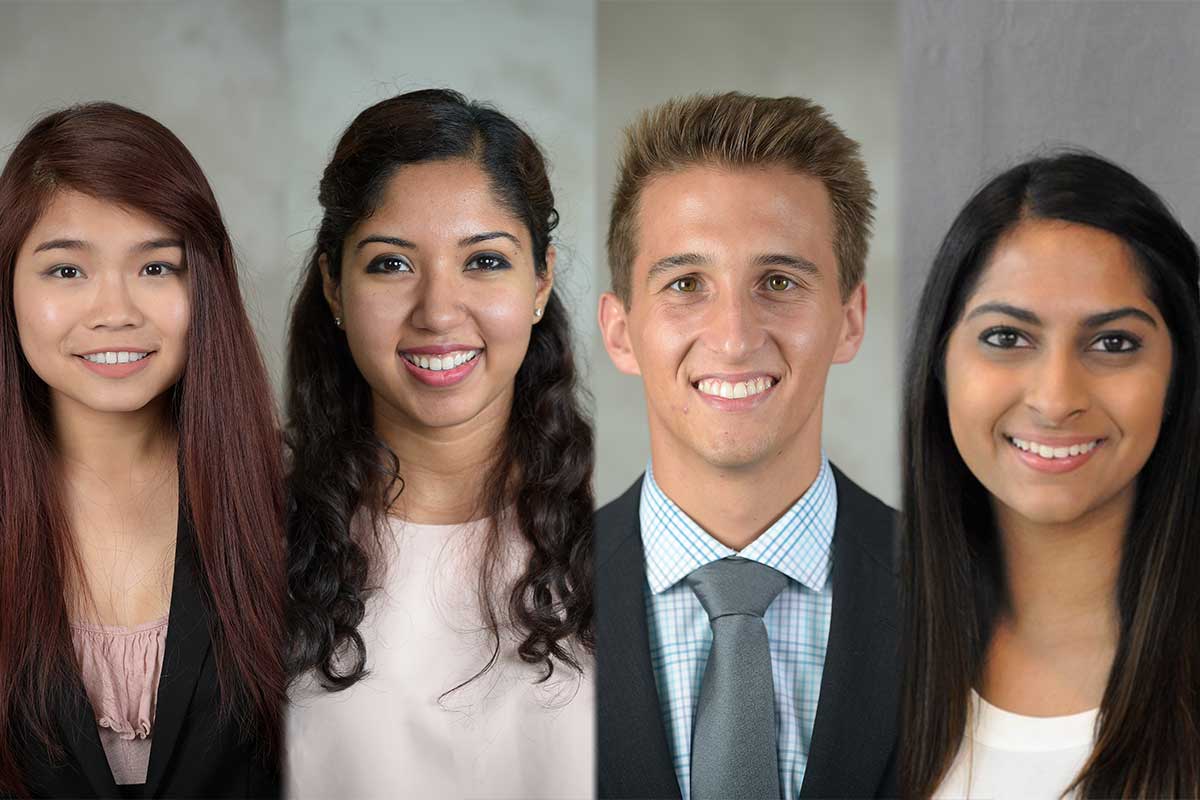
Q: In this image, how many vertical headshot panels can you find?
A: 4